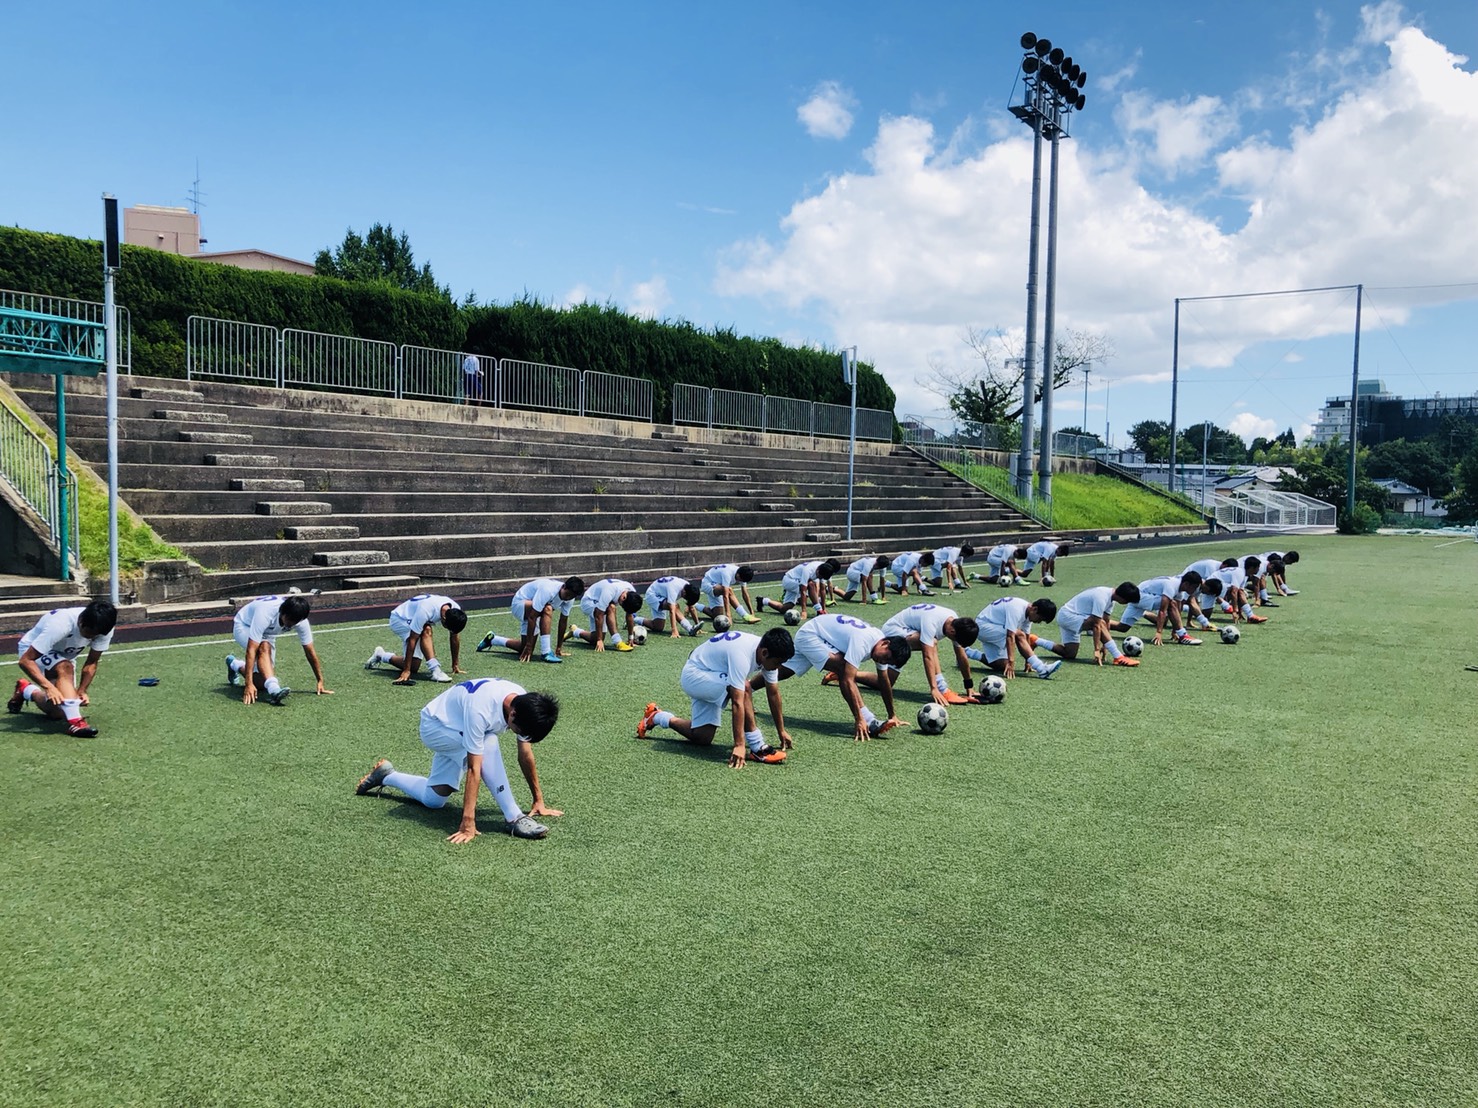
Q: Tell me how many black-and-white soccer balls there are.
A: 9